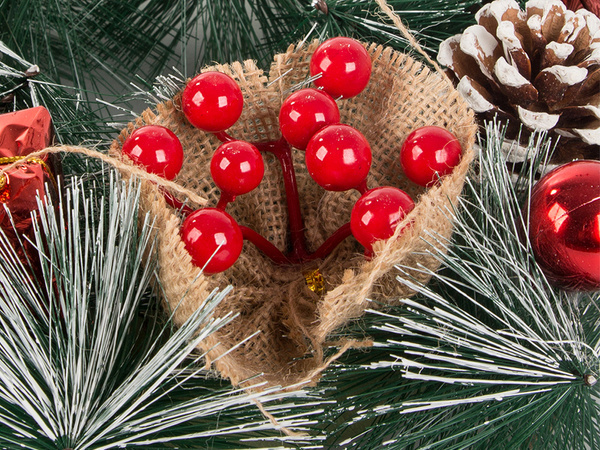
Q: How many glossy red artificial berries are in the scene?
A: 9